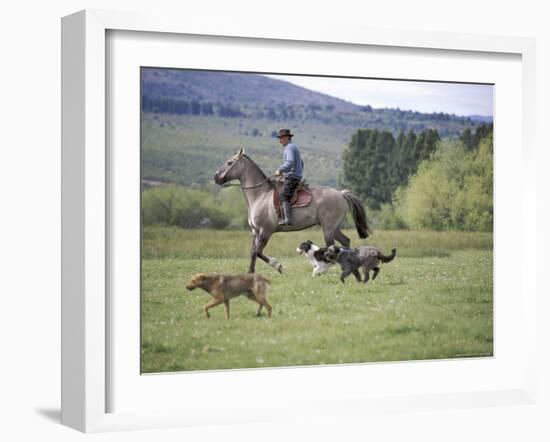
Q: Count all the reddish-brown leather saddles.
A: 1